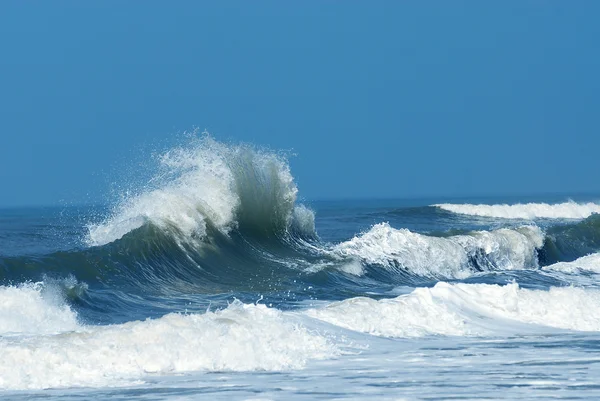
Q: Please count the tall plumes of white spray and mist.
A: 1